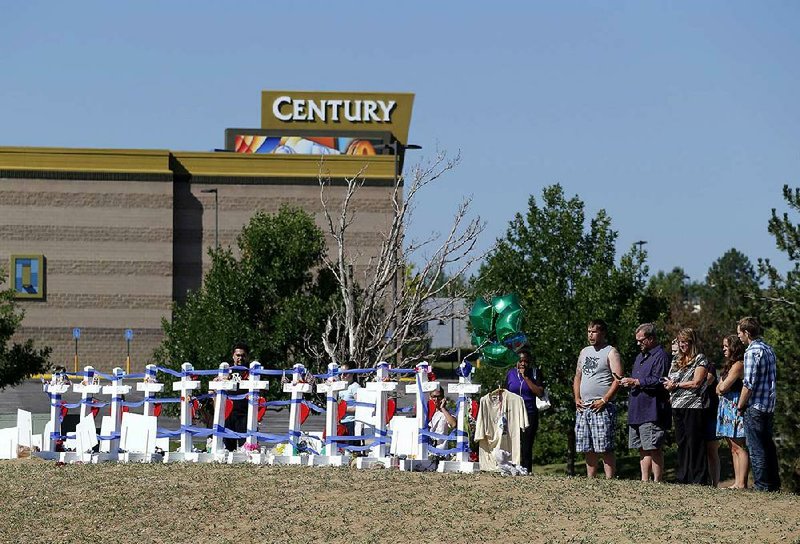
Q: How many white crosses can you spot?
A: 12